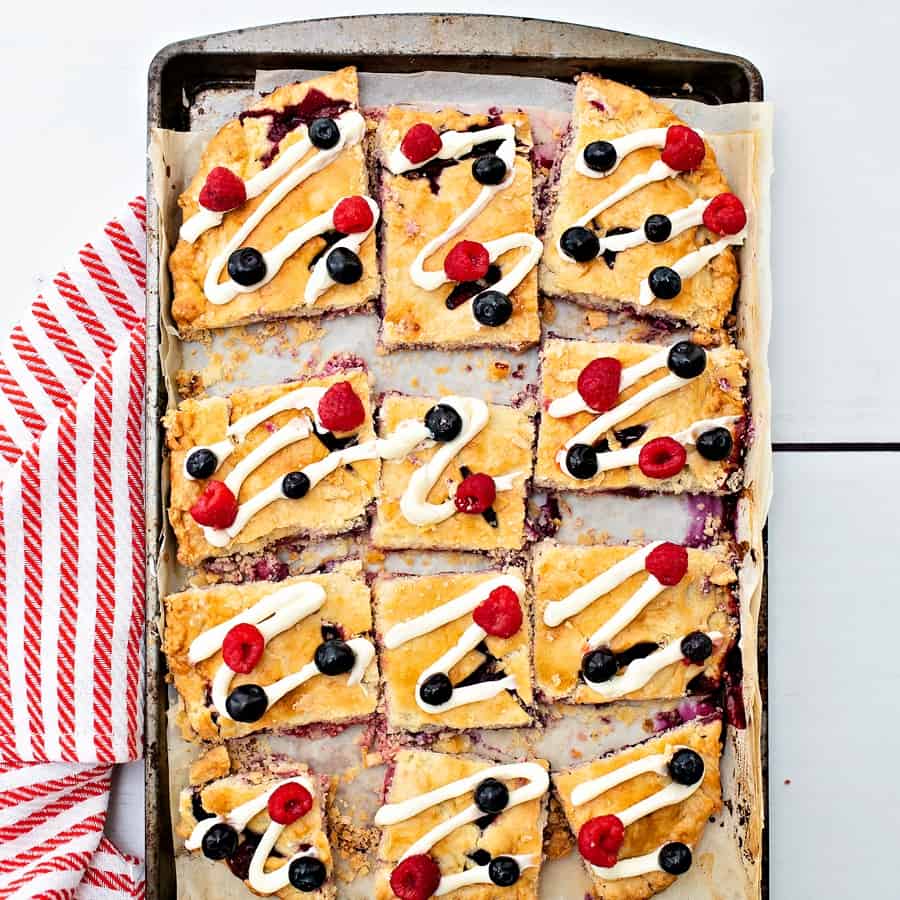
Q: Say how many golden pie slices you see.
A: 12